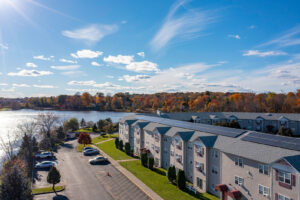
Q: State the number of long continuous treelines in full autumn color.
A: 1